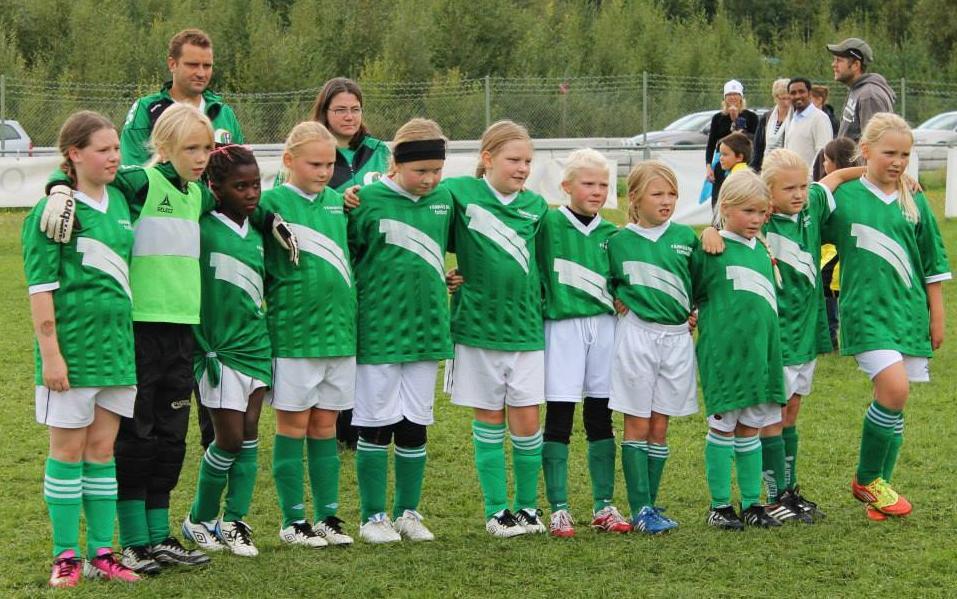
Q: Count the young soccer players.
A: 11